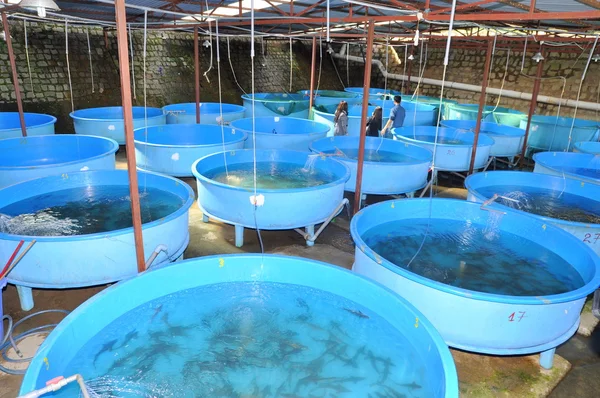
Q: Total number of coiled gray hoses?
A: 1